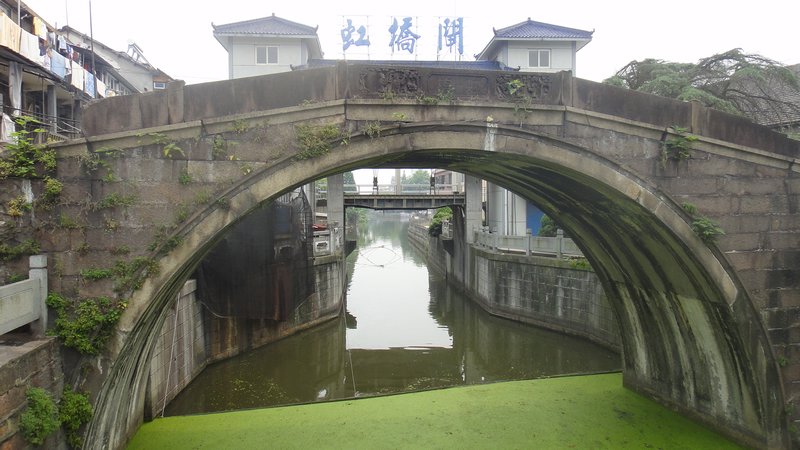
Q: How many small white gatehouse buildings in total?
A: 2